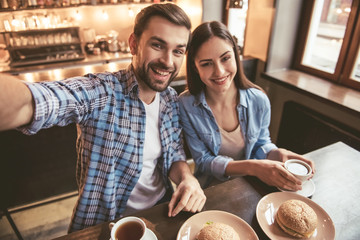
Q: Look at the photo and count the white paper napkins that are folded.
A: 0